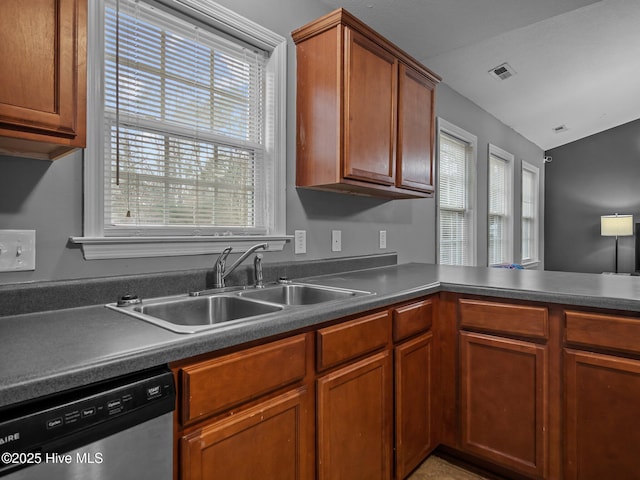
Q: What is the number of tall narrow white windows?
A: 3